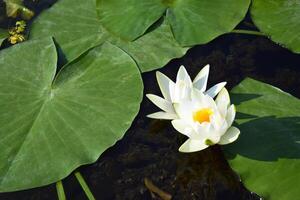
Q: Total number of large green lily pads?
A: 5